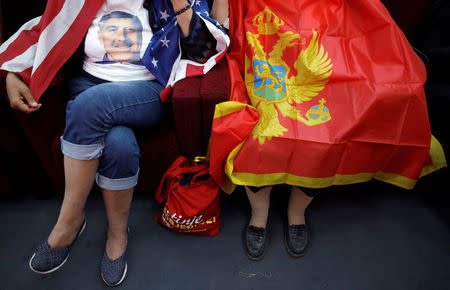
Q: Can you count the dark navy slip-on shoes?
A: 2